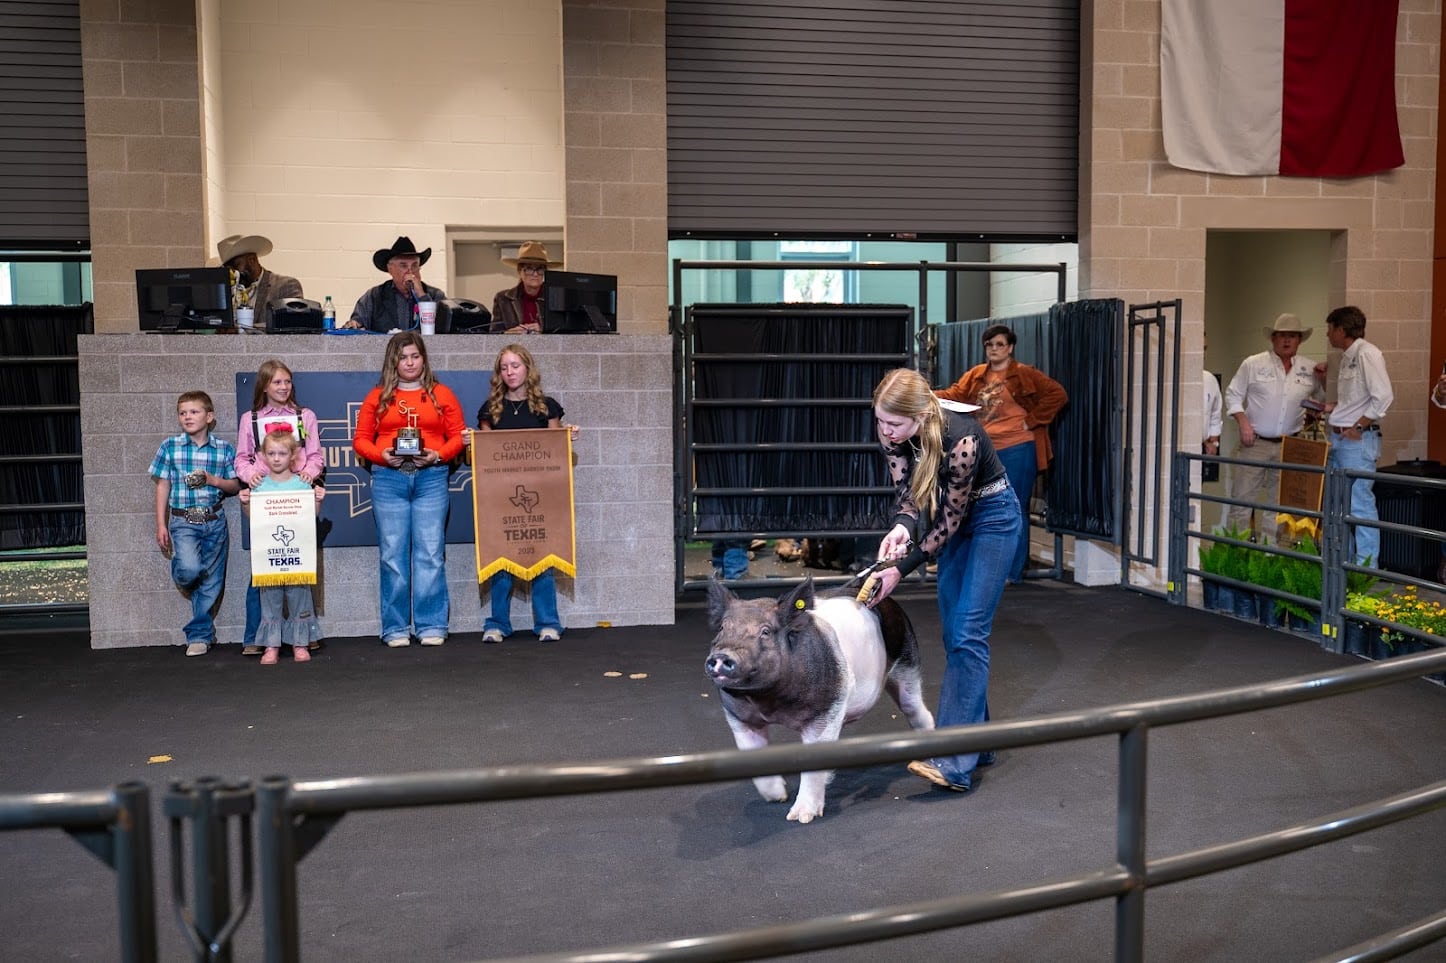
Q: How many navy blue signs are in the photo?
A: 1